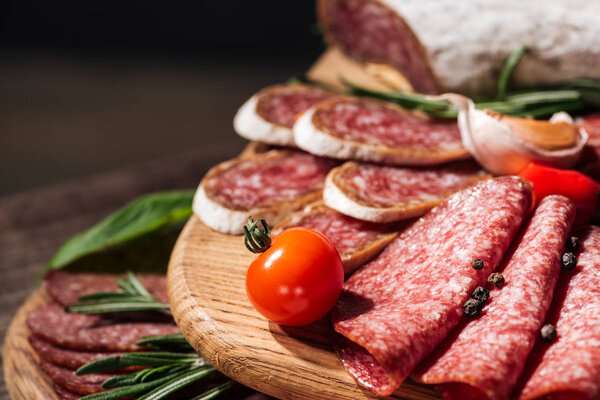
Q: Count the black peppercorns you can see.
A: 7